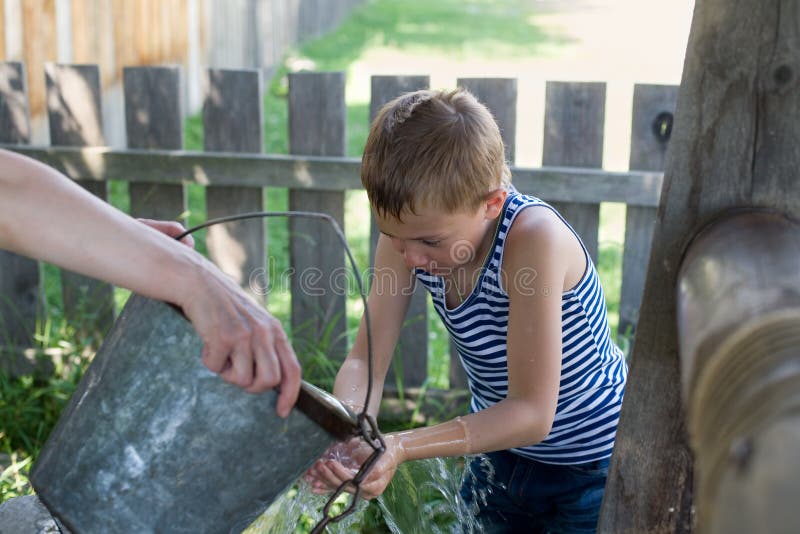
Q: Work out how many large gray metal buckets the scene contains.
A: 1